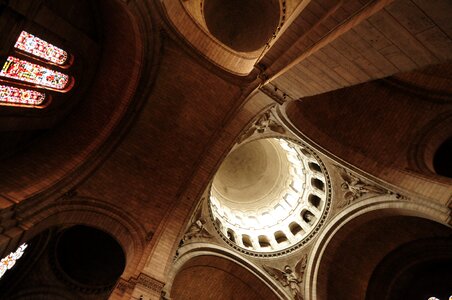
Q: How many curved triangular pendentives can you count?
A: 4